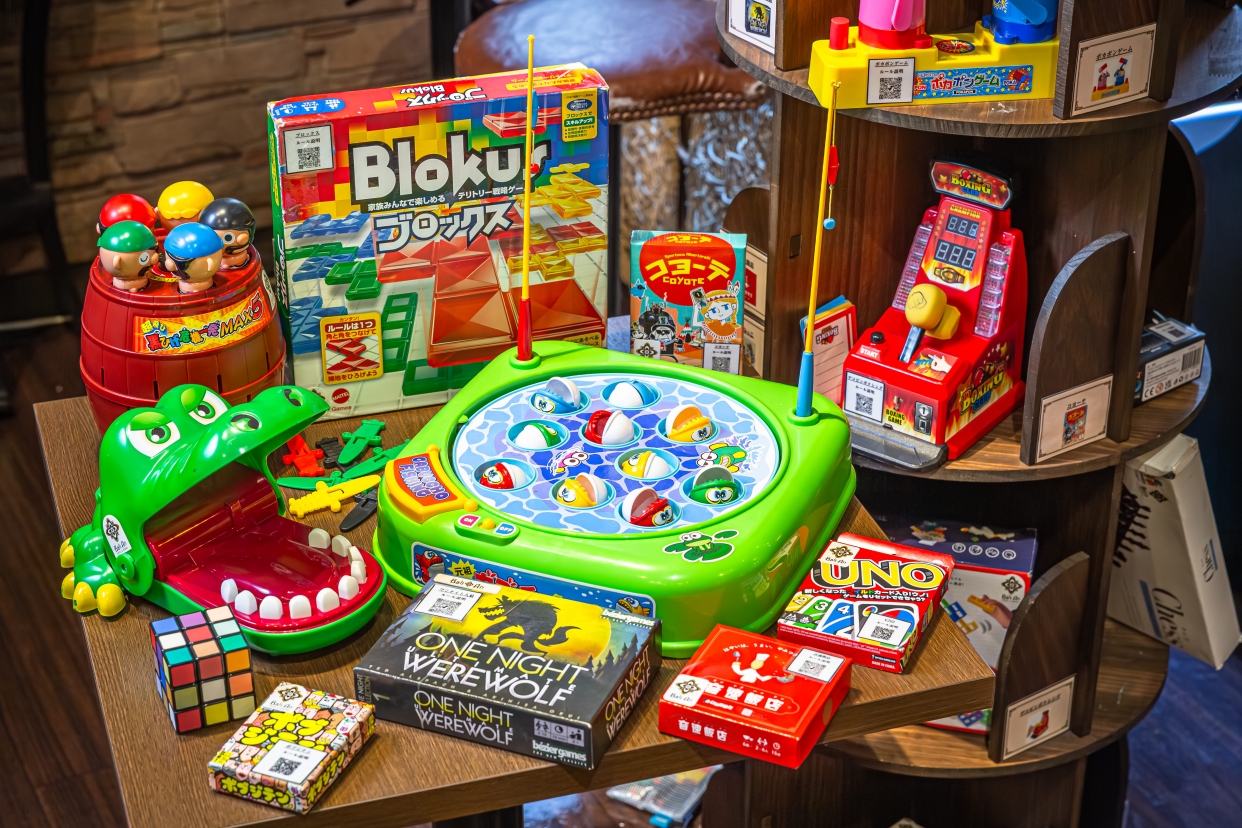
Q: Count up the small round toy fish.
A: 10